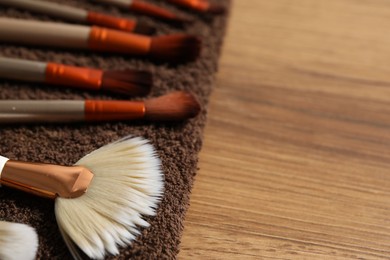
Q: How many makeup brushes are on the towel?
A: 8